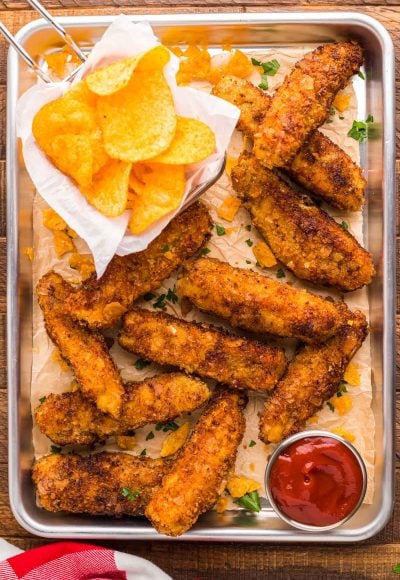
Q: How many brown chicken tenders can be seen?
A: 11